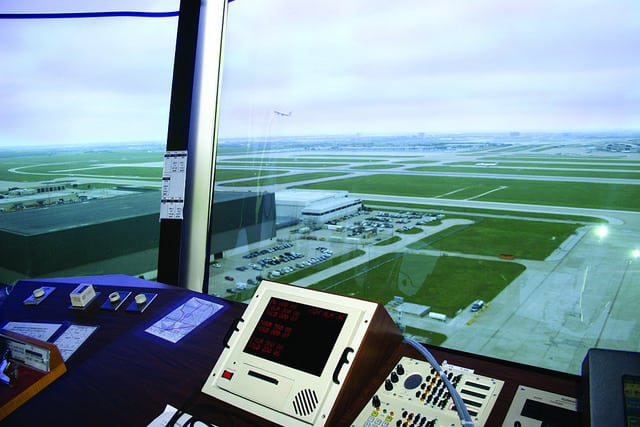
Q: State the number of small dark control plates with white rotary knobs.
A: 3